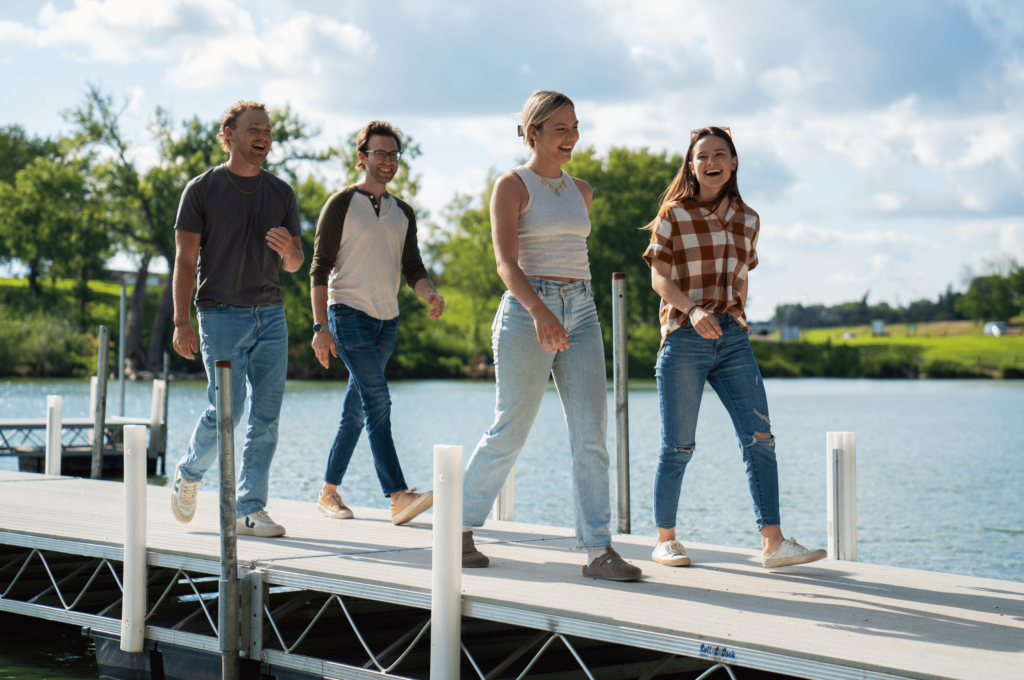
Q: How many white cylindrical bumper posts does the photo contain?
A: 7